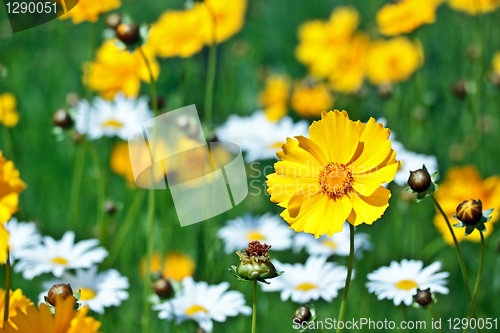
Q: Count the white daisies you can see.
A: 11